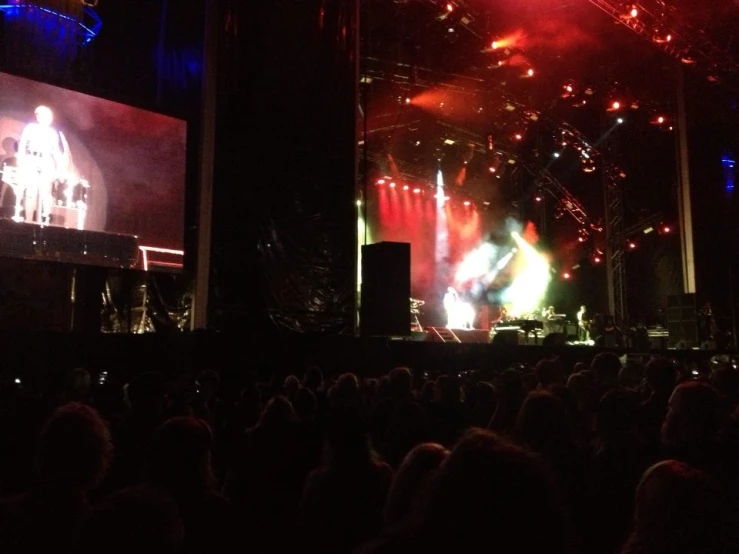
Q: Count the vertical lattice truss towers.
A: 1